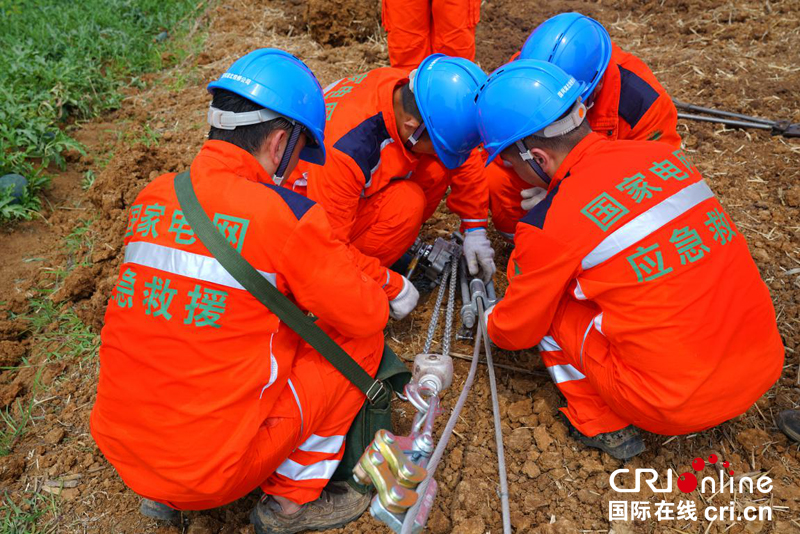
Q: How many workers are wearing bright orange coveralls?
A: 5